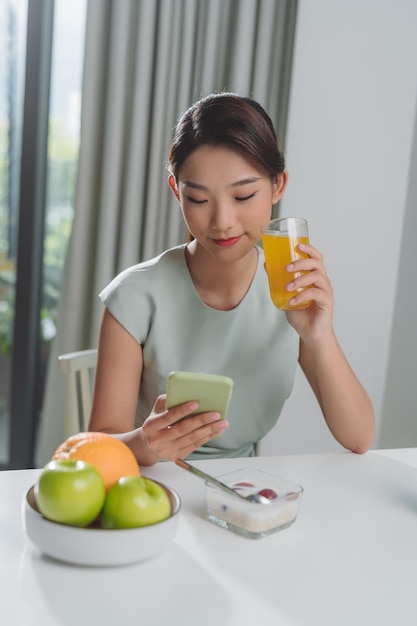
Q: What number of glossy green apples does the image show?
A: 2